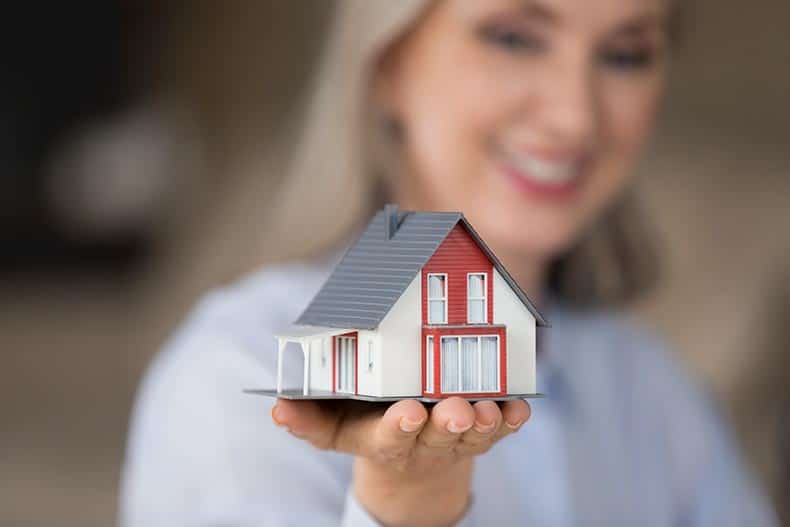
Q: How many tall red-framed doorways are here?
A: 1